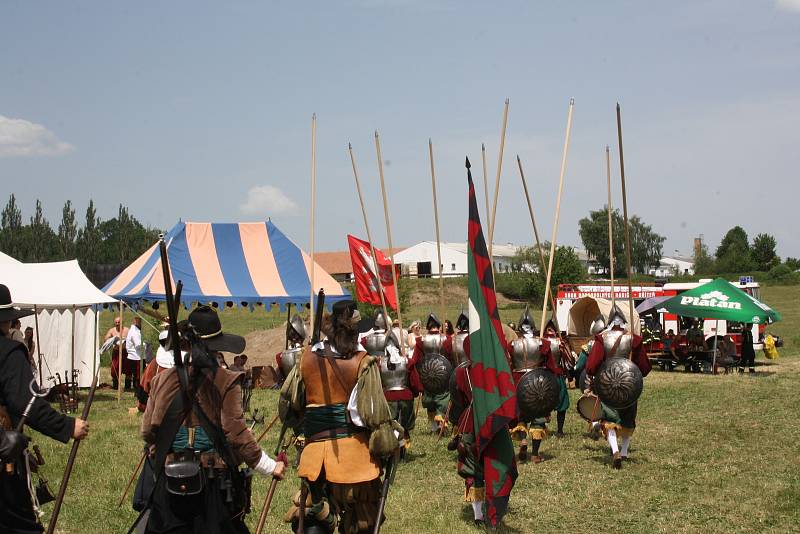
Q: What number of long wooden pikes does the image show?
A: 10